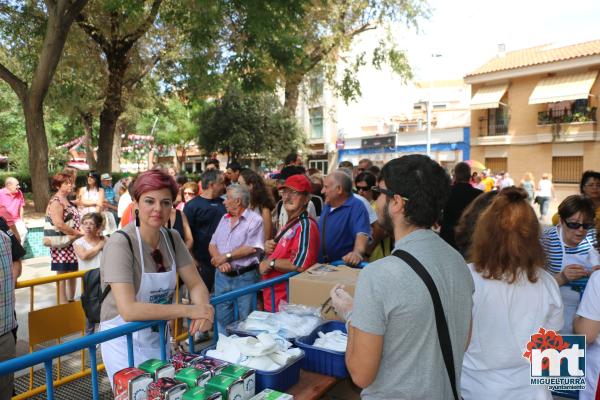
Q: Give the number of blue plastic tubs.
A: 3